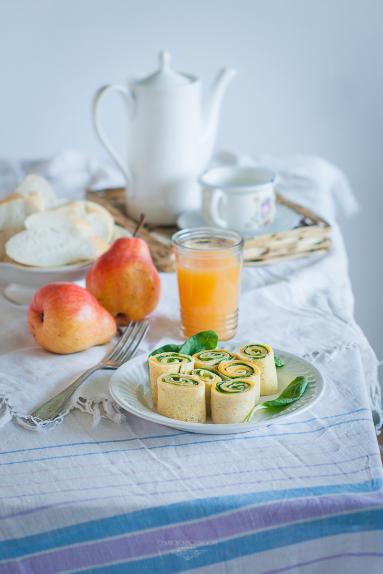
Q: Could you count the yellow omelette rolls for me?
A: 7